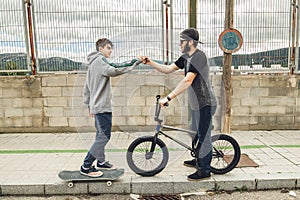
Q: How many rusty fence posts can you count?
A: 3